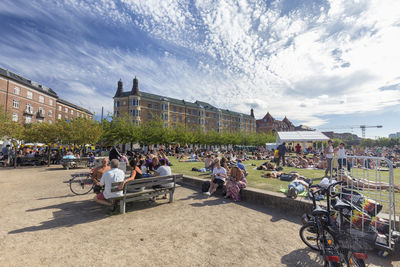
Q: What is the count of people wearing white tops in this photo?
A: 5